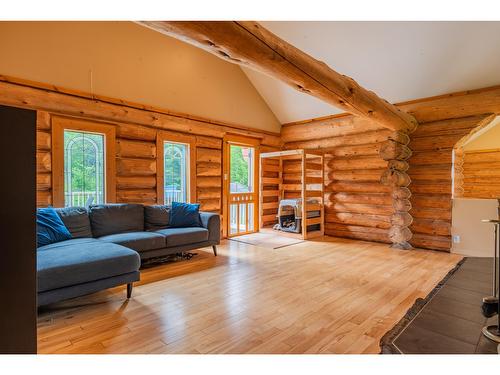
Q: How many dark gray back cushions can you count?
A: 3